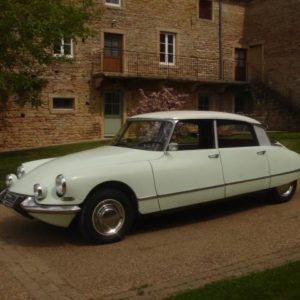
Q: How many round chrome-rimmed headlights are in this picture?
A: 4